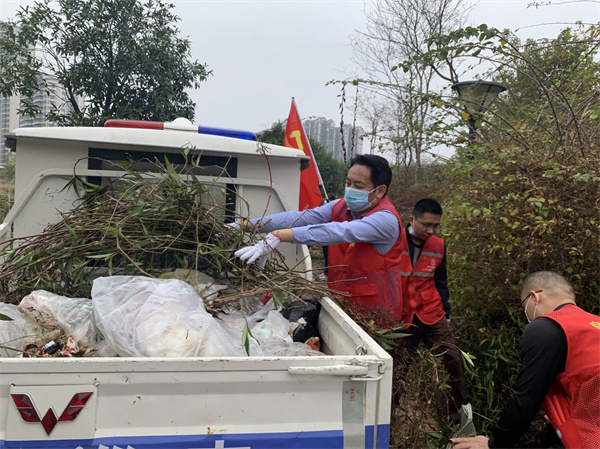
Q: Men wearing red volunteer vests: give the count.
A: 3